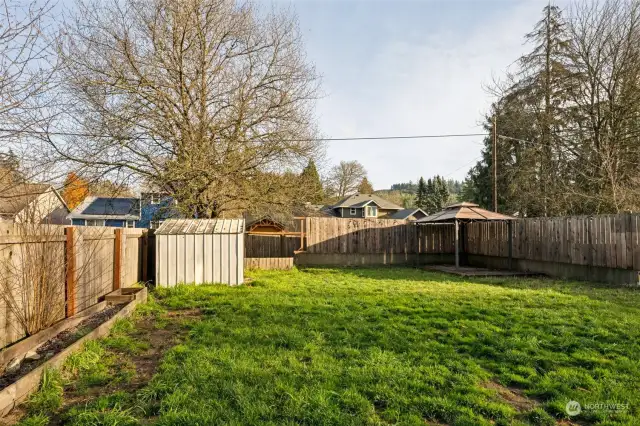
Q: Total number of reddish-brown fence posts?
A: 2